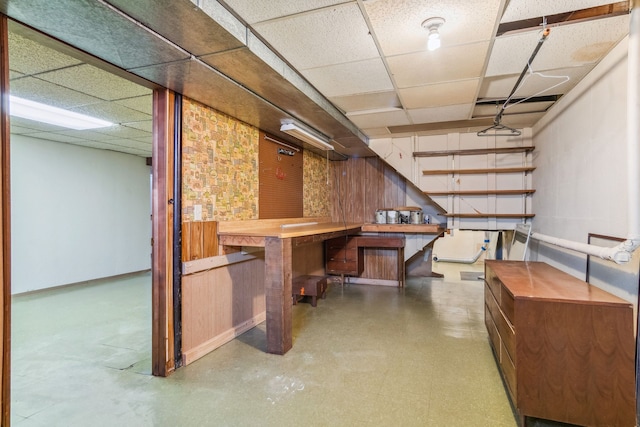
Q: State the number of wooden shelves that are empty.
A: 4